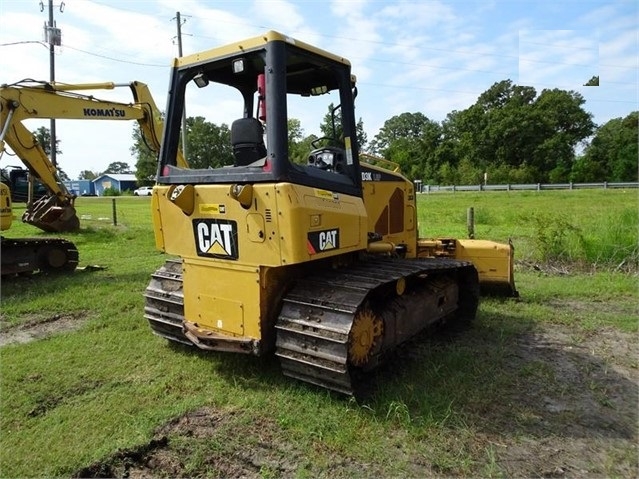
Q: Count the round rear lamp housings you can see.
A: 2